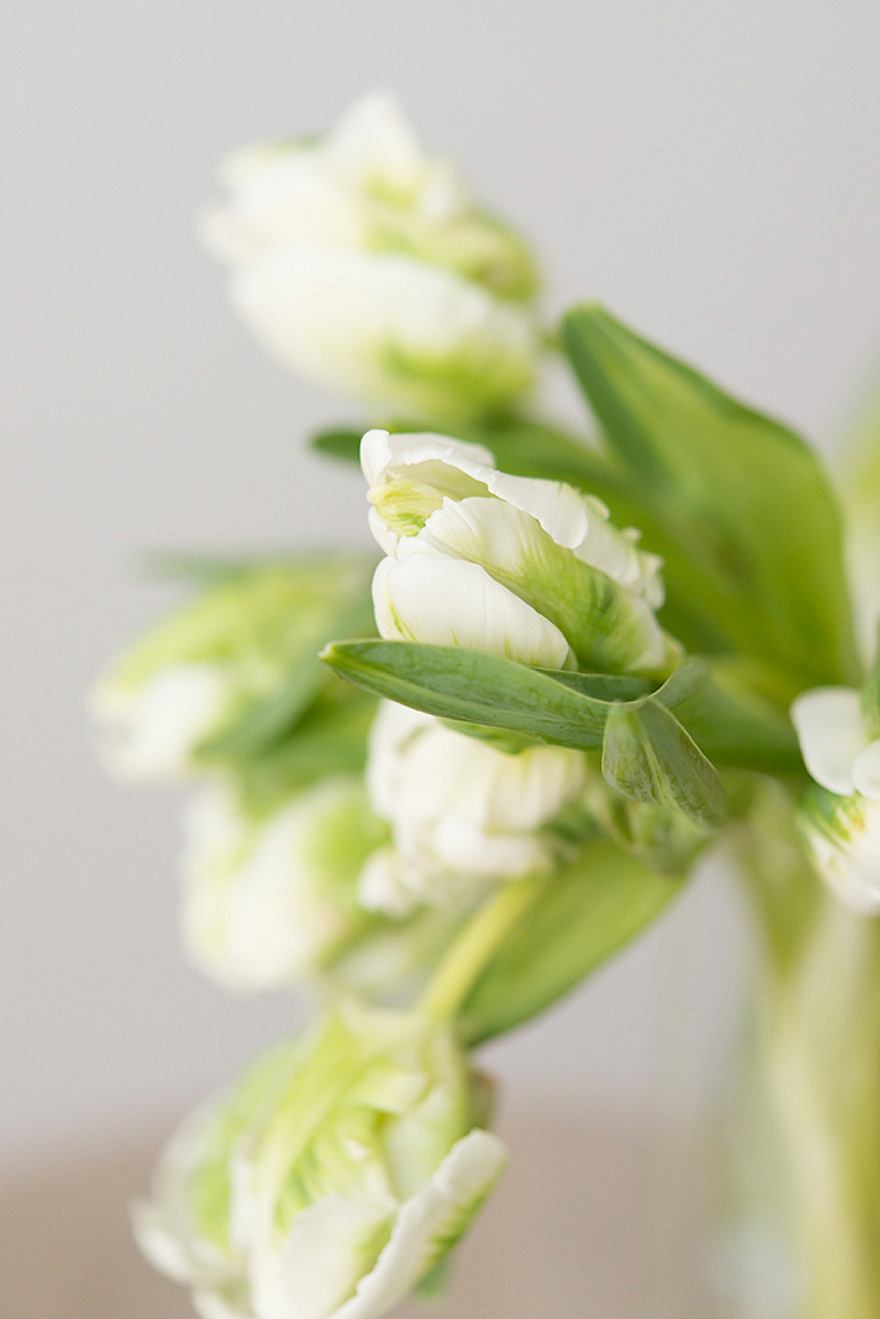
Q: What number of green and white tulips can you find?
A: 7